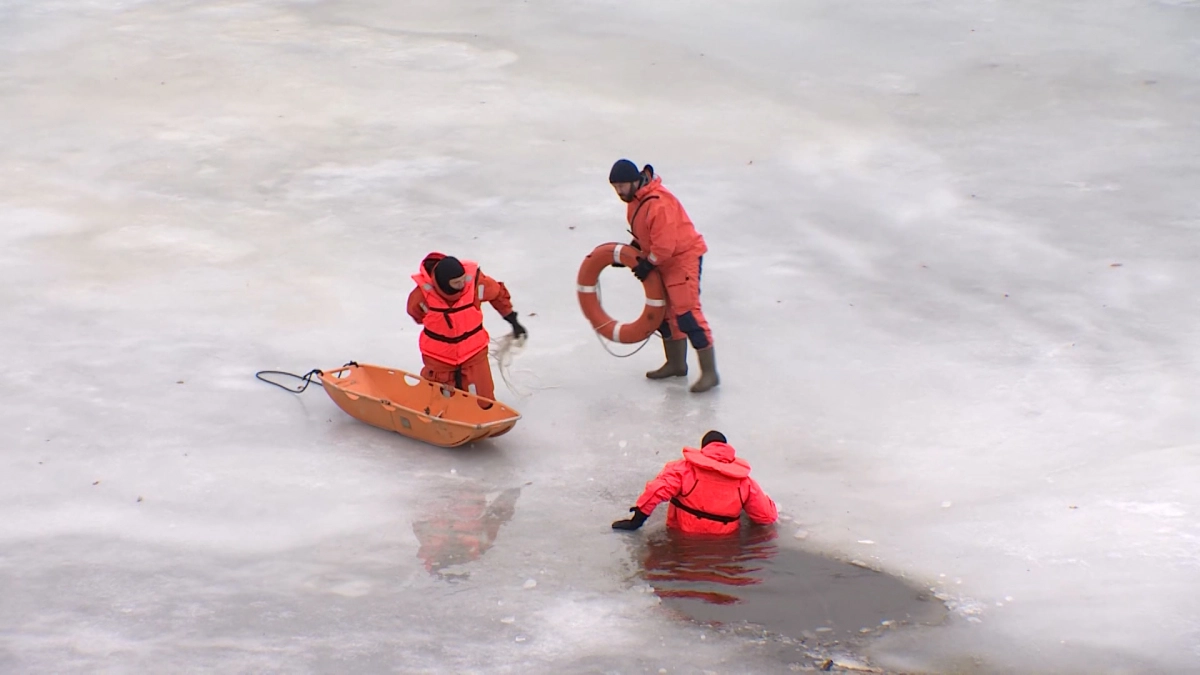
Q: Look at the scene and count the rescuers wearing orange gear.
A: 3